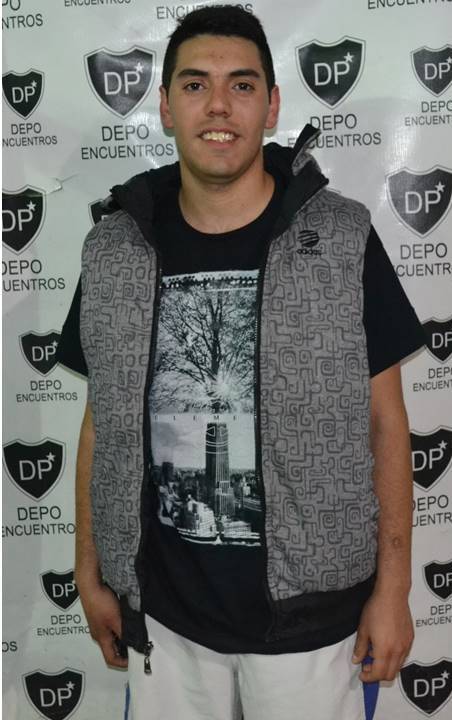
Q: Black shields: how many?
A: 15